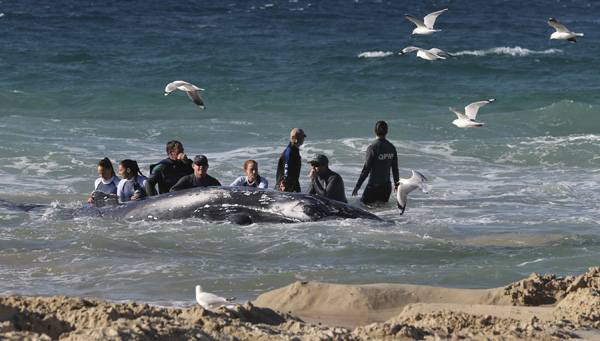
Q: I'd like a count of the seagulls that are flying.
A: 6